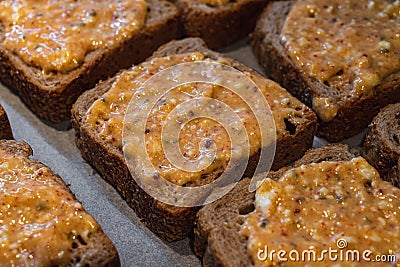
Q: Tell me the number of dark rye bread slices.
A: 8